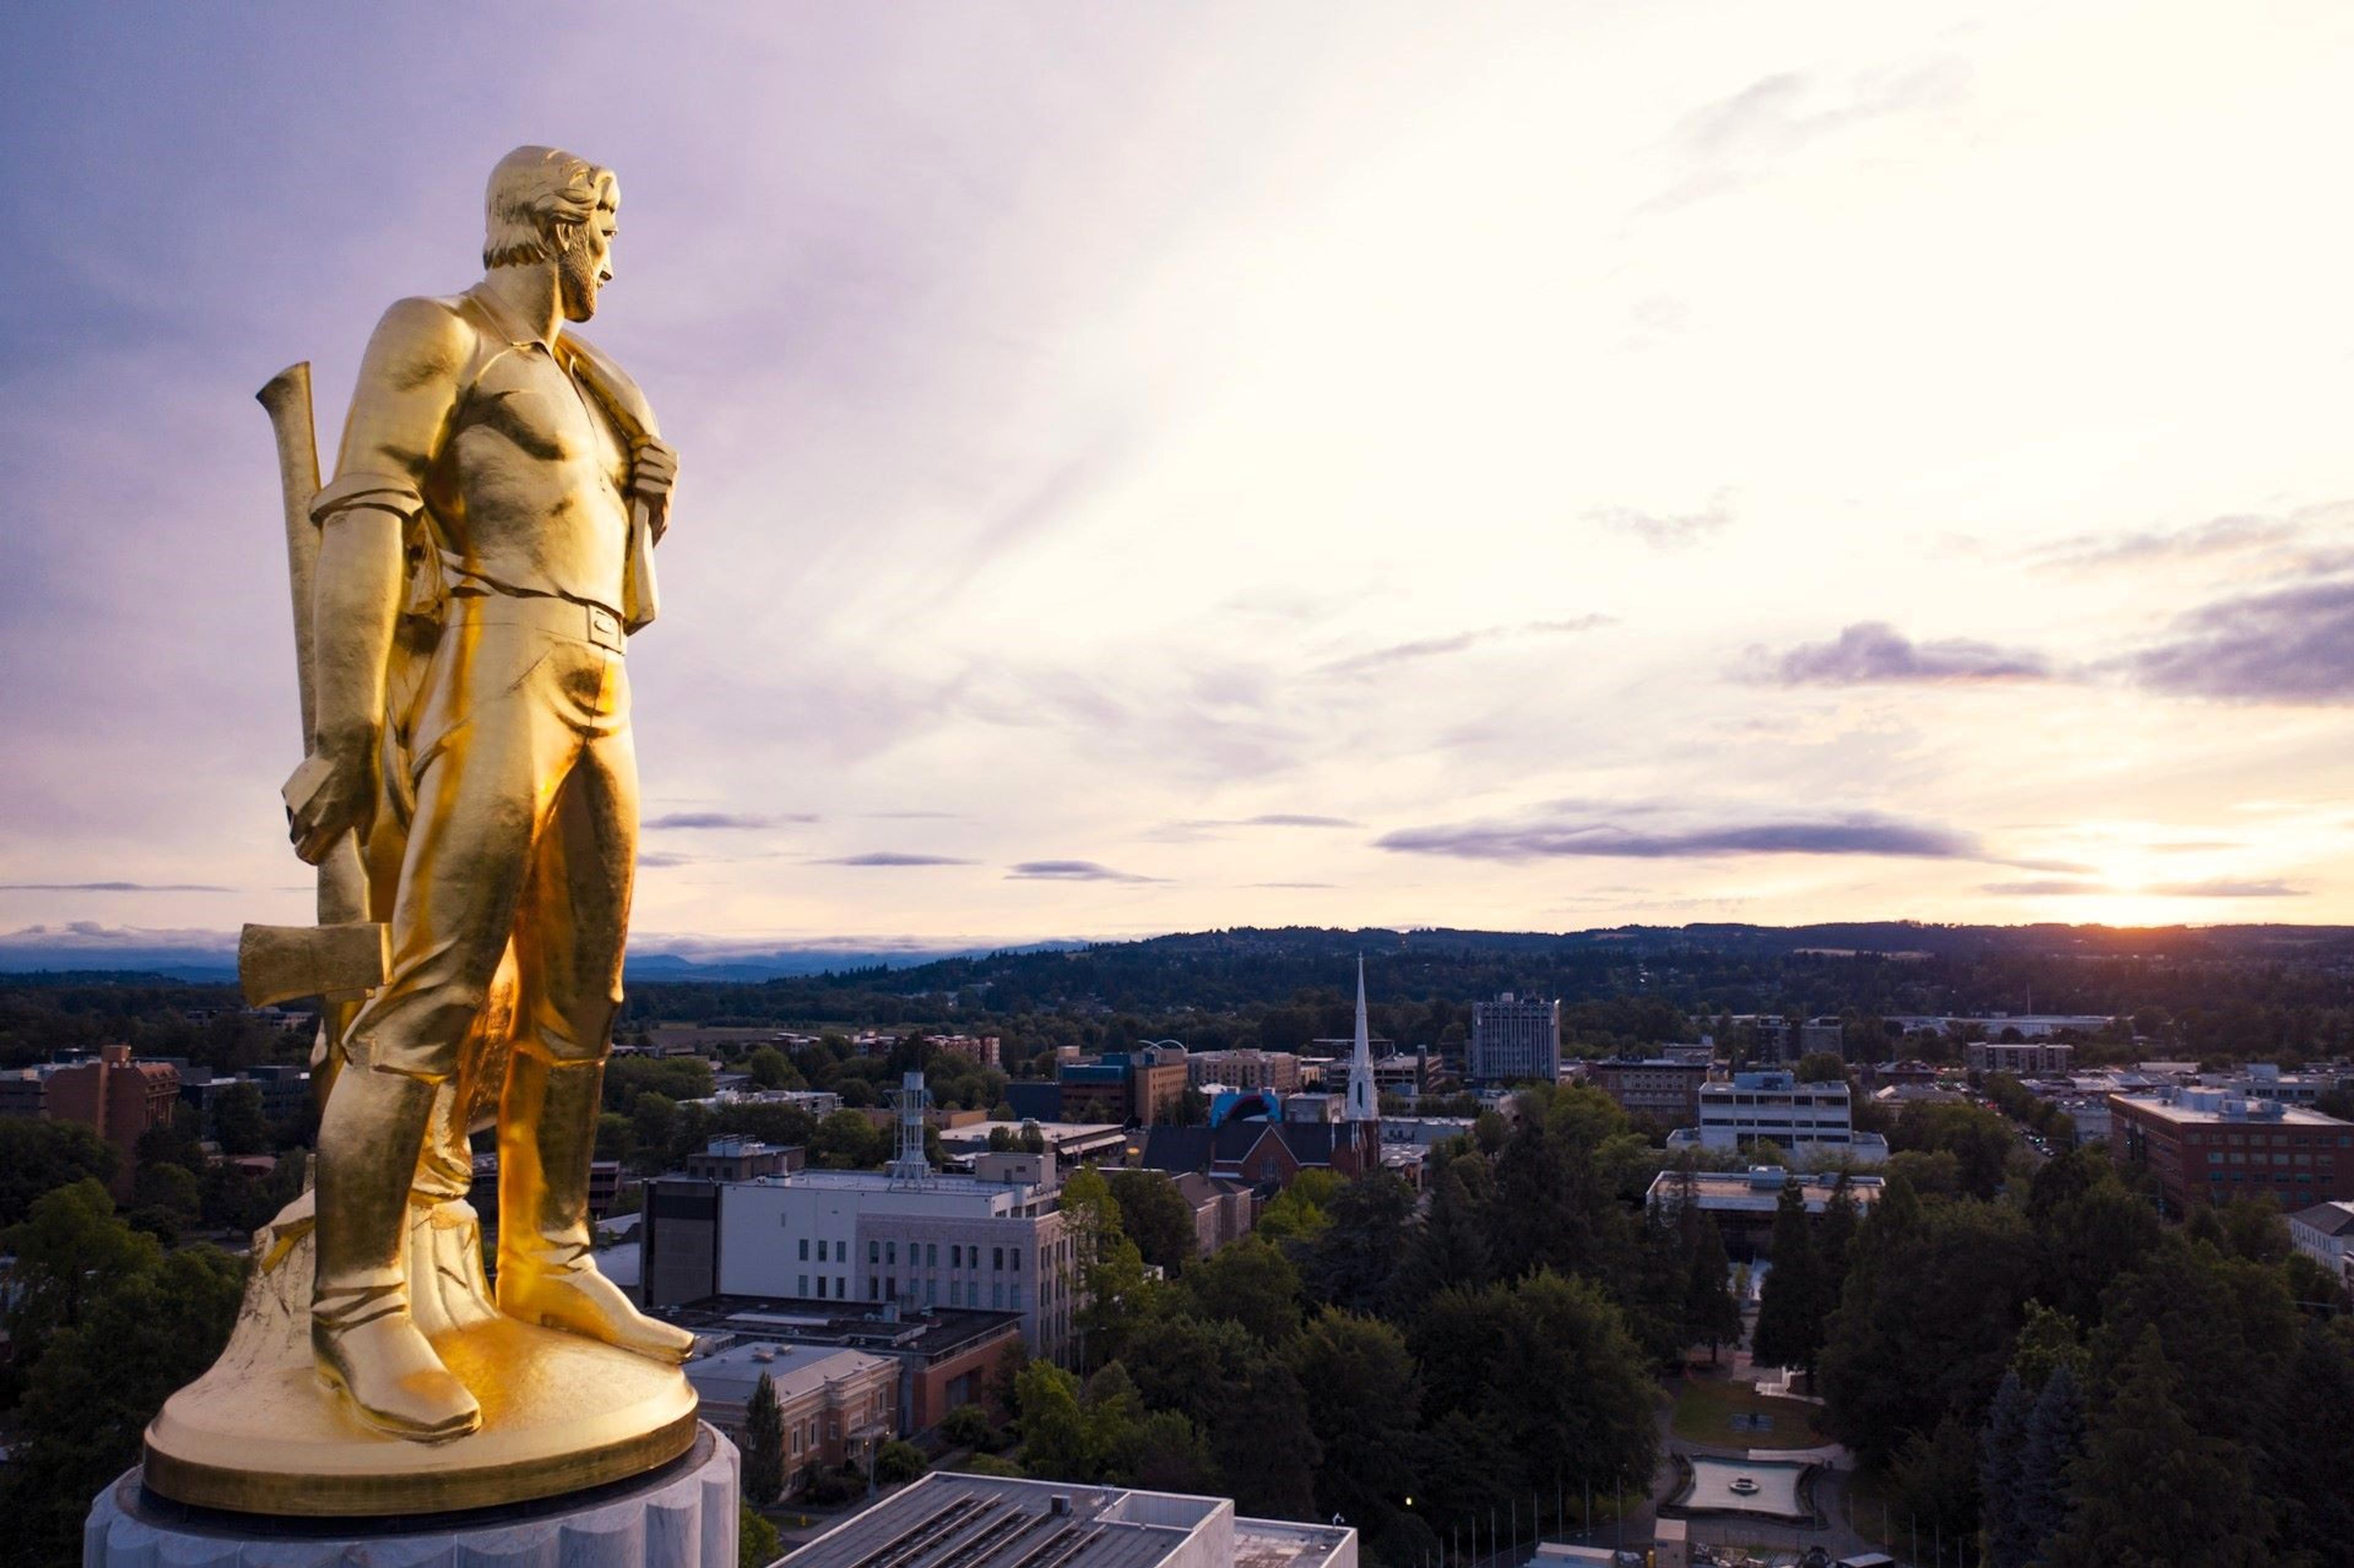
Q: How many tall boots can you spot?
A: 2